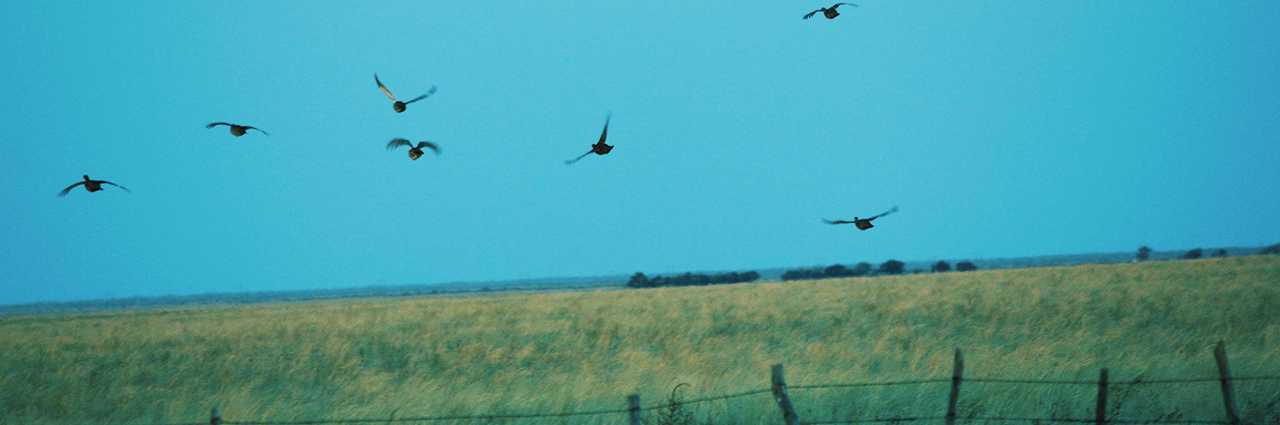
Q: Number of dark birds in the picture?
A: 7